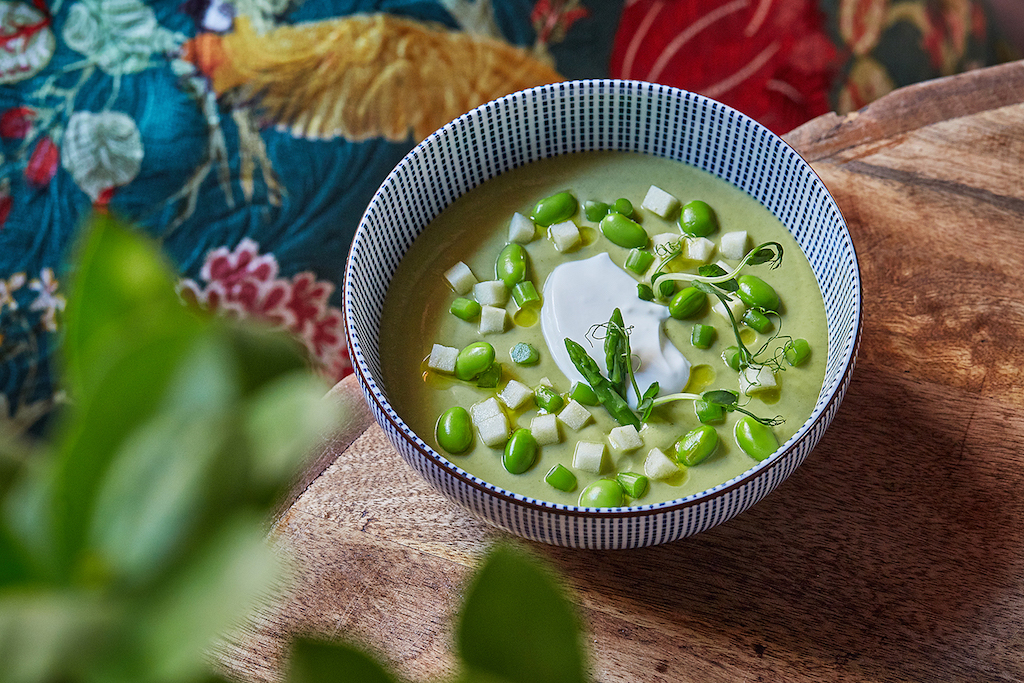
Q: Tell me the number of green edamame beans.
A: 12